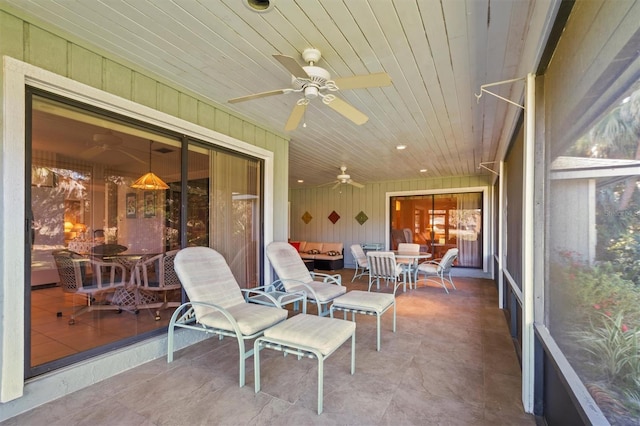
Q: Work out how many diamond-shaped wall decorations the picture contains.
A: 3